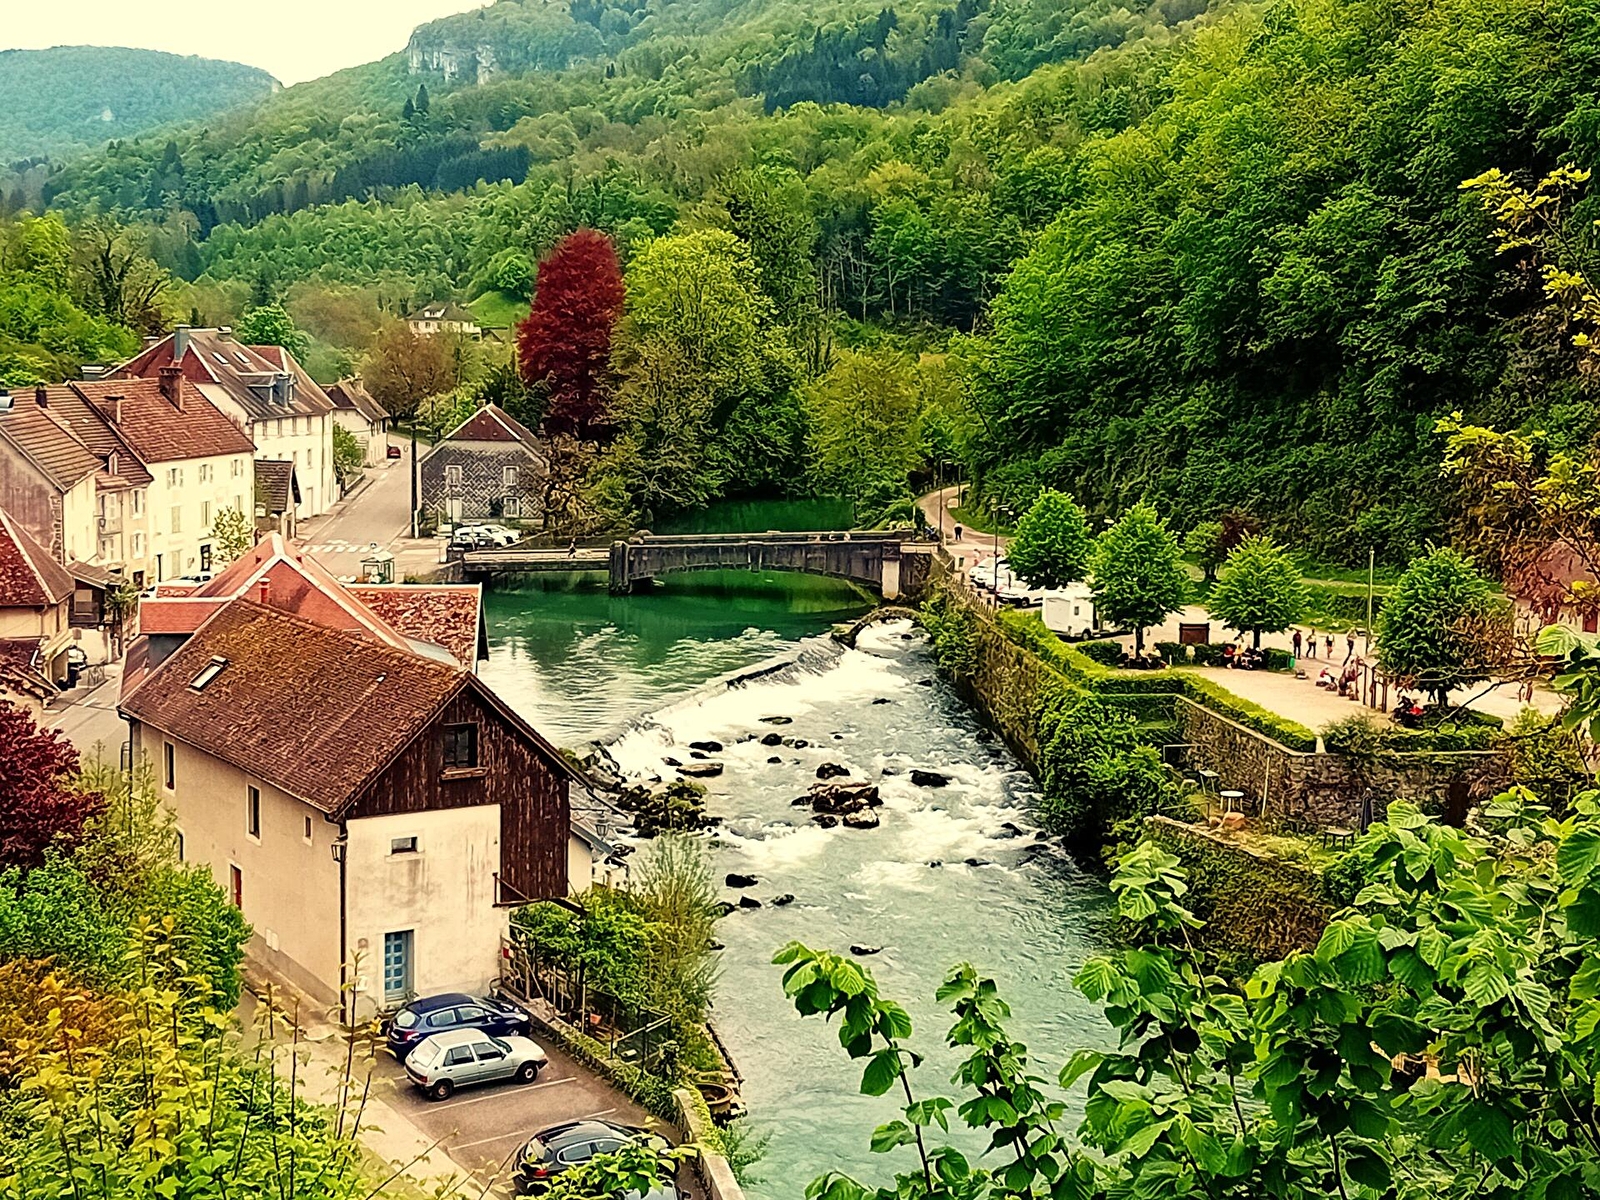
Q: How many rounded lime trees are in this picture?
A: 4